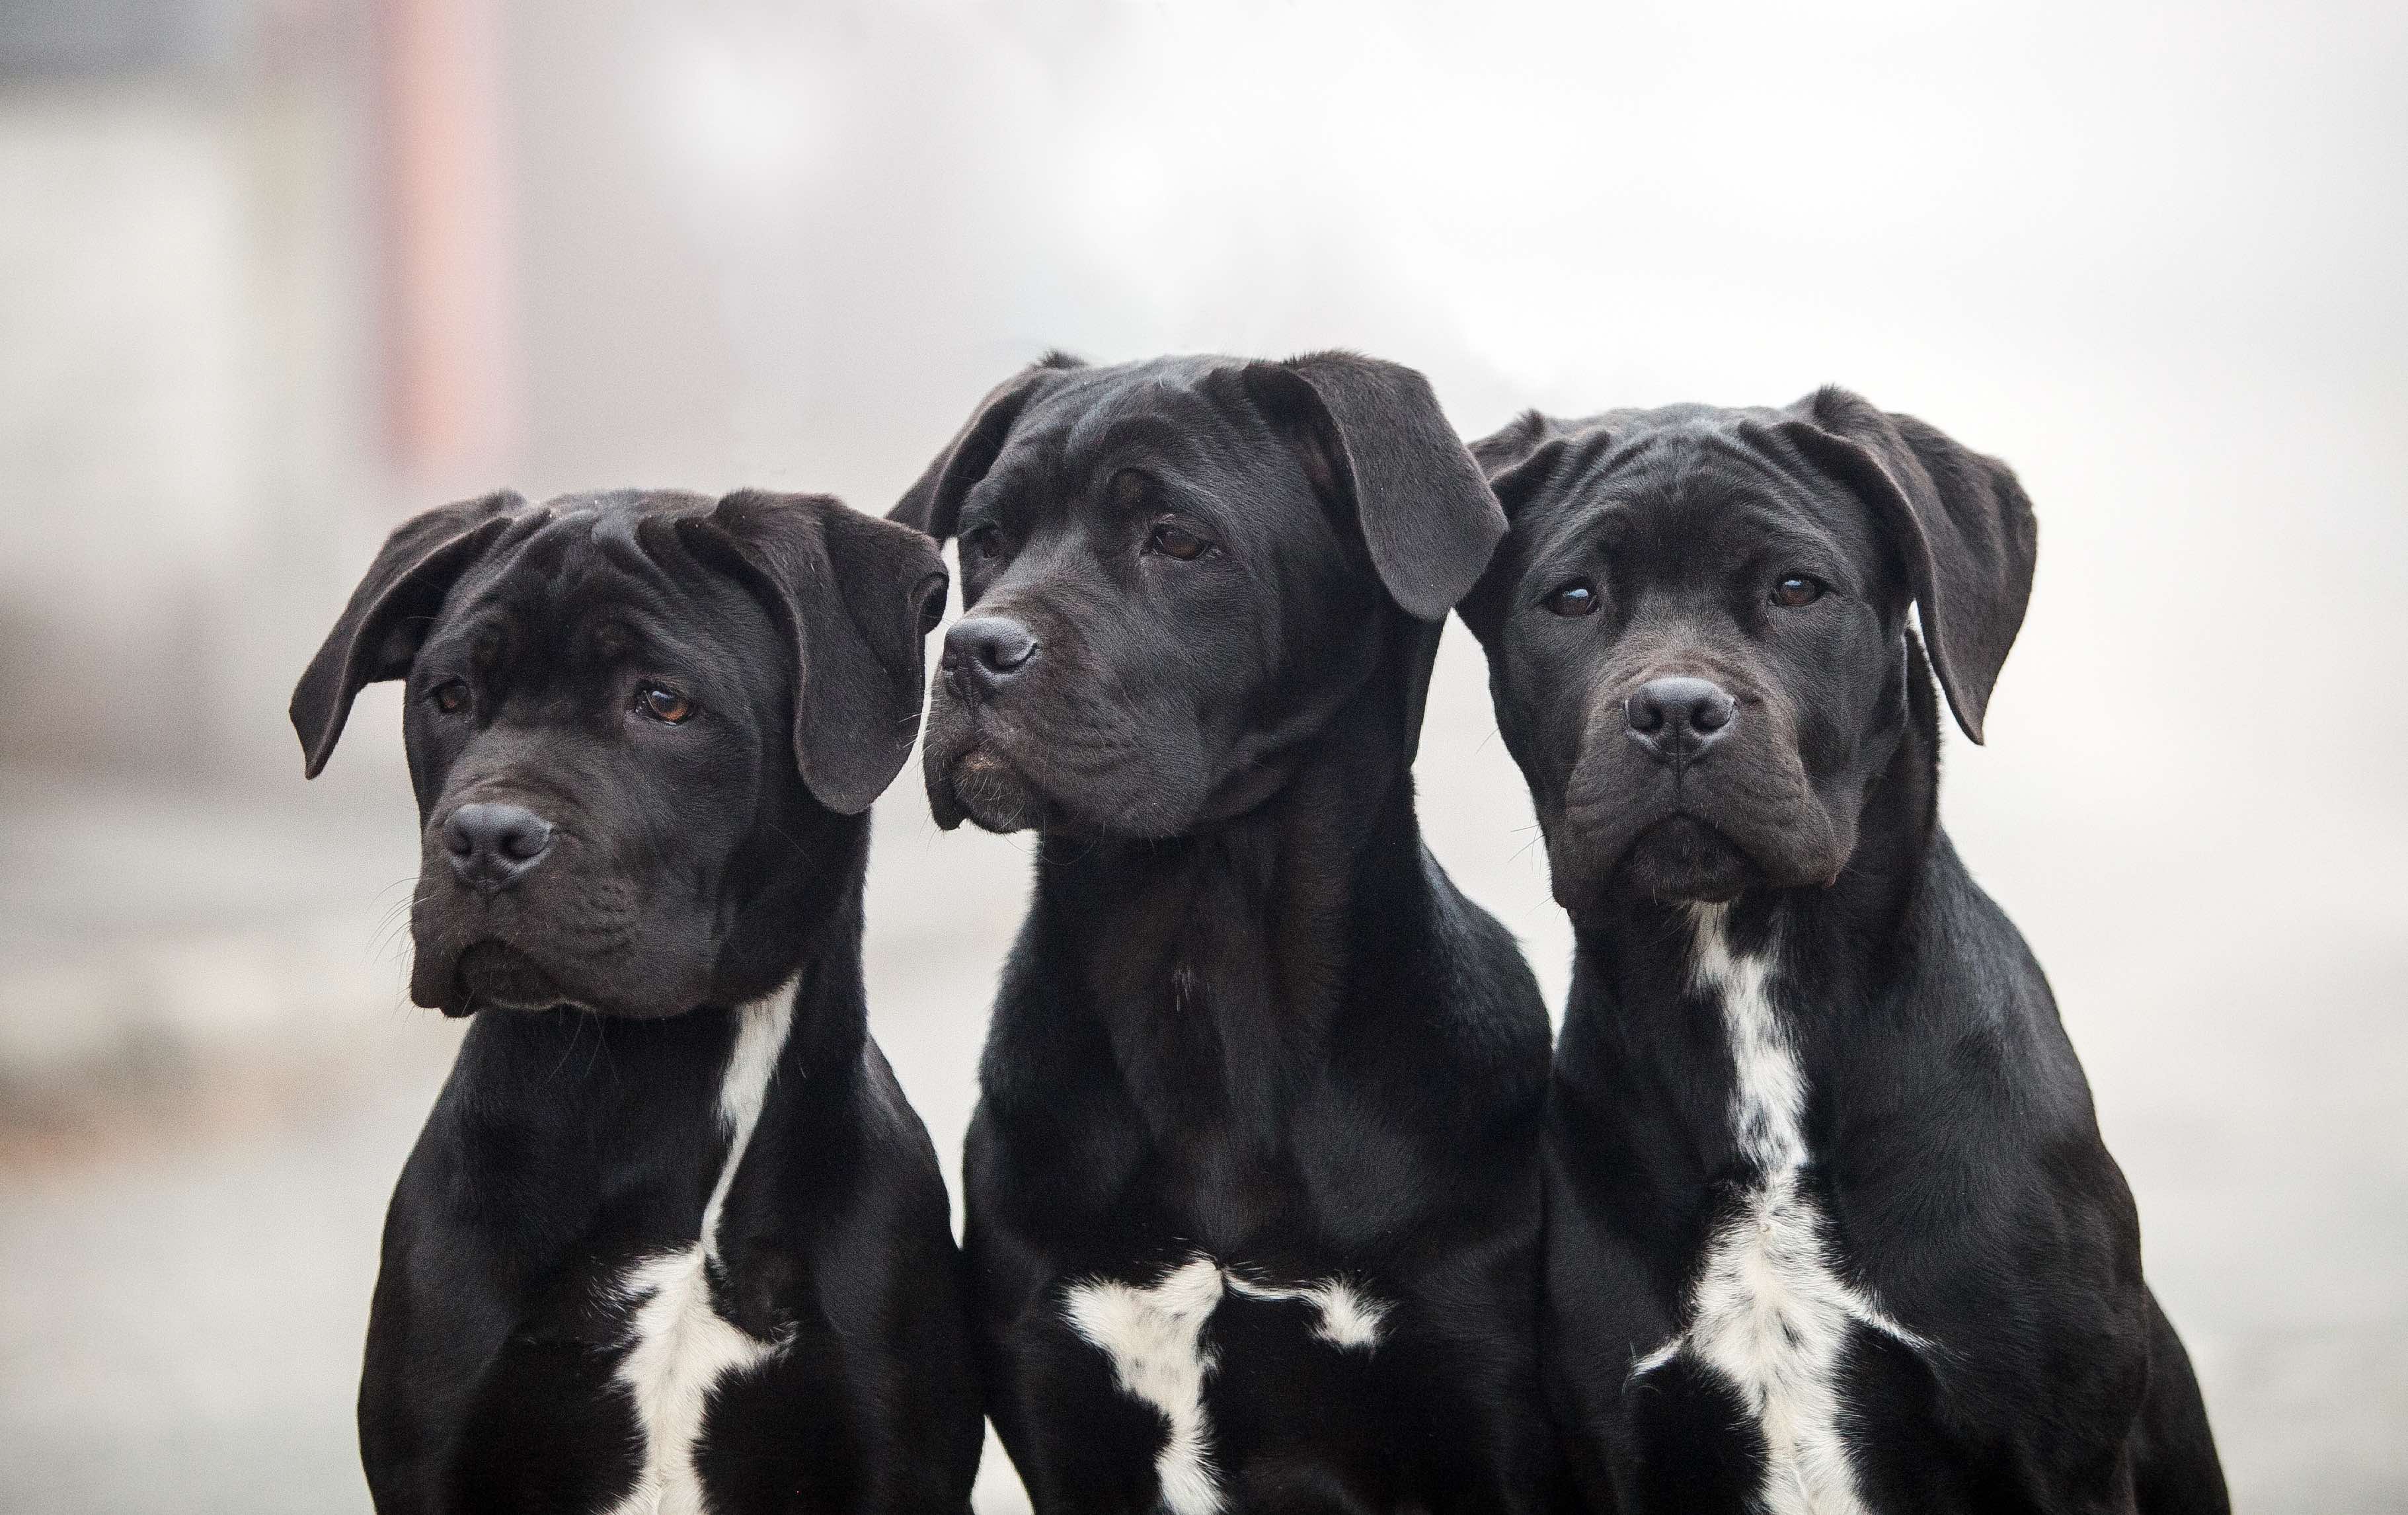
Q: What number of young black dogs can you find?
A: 3